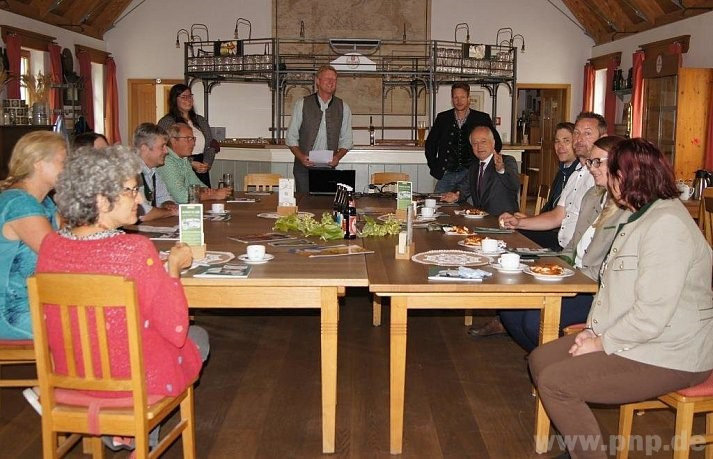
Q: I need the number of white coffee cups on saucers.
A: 6